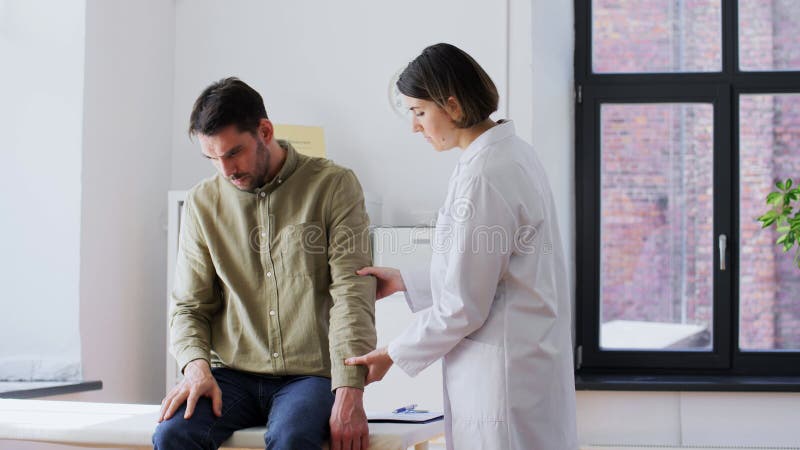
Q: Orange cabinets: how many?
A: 0